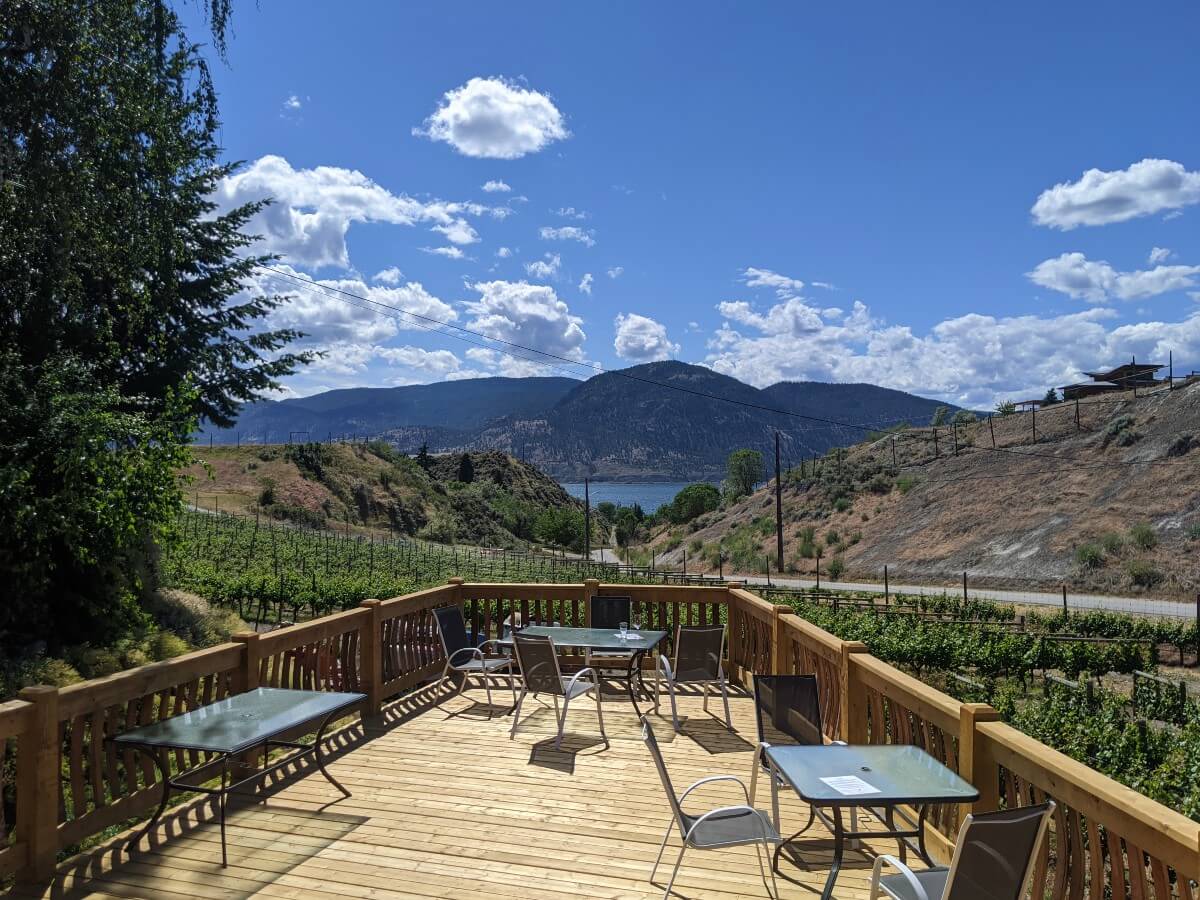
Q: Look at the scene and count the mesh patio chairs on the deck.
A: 7